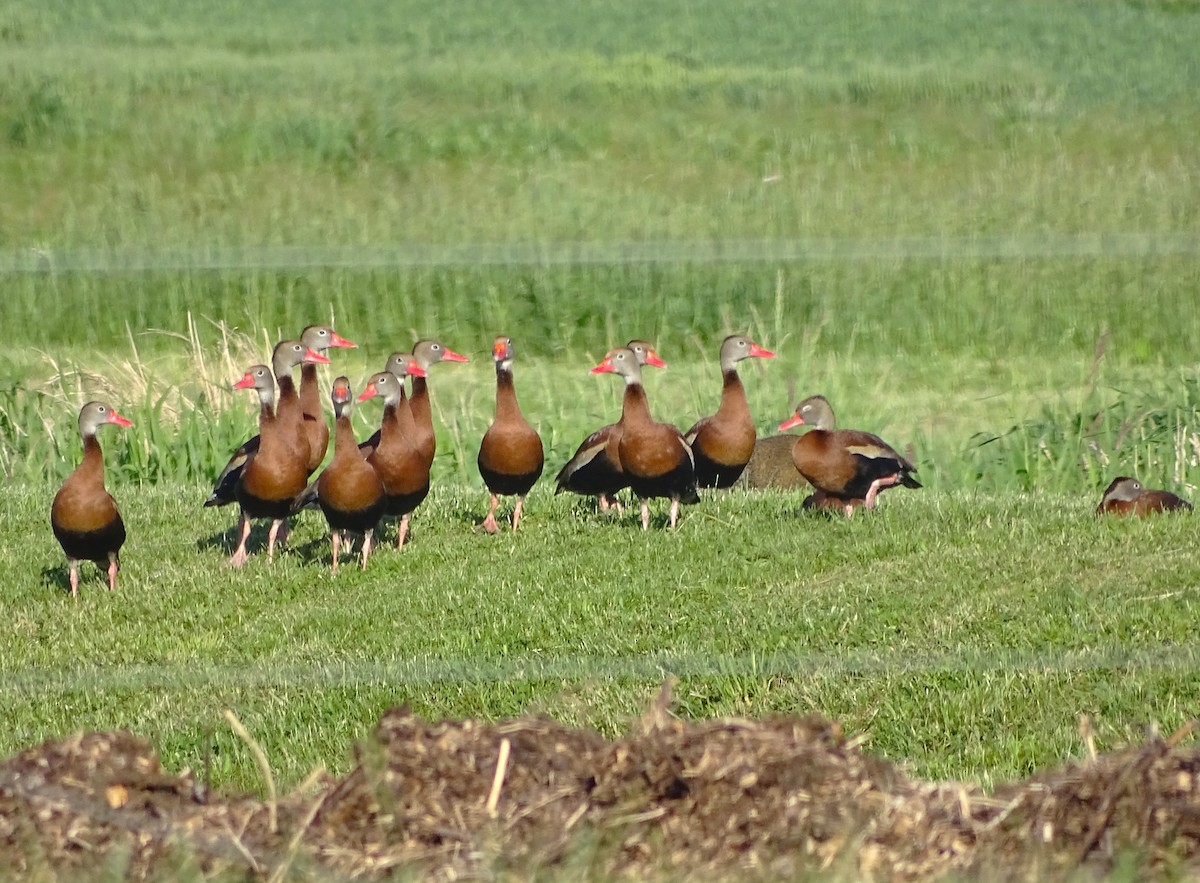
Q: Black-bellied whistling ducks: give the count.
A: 14